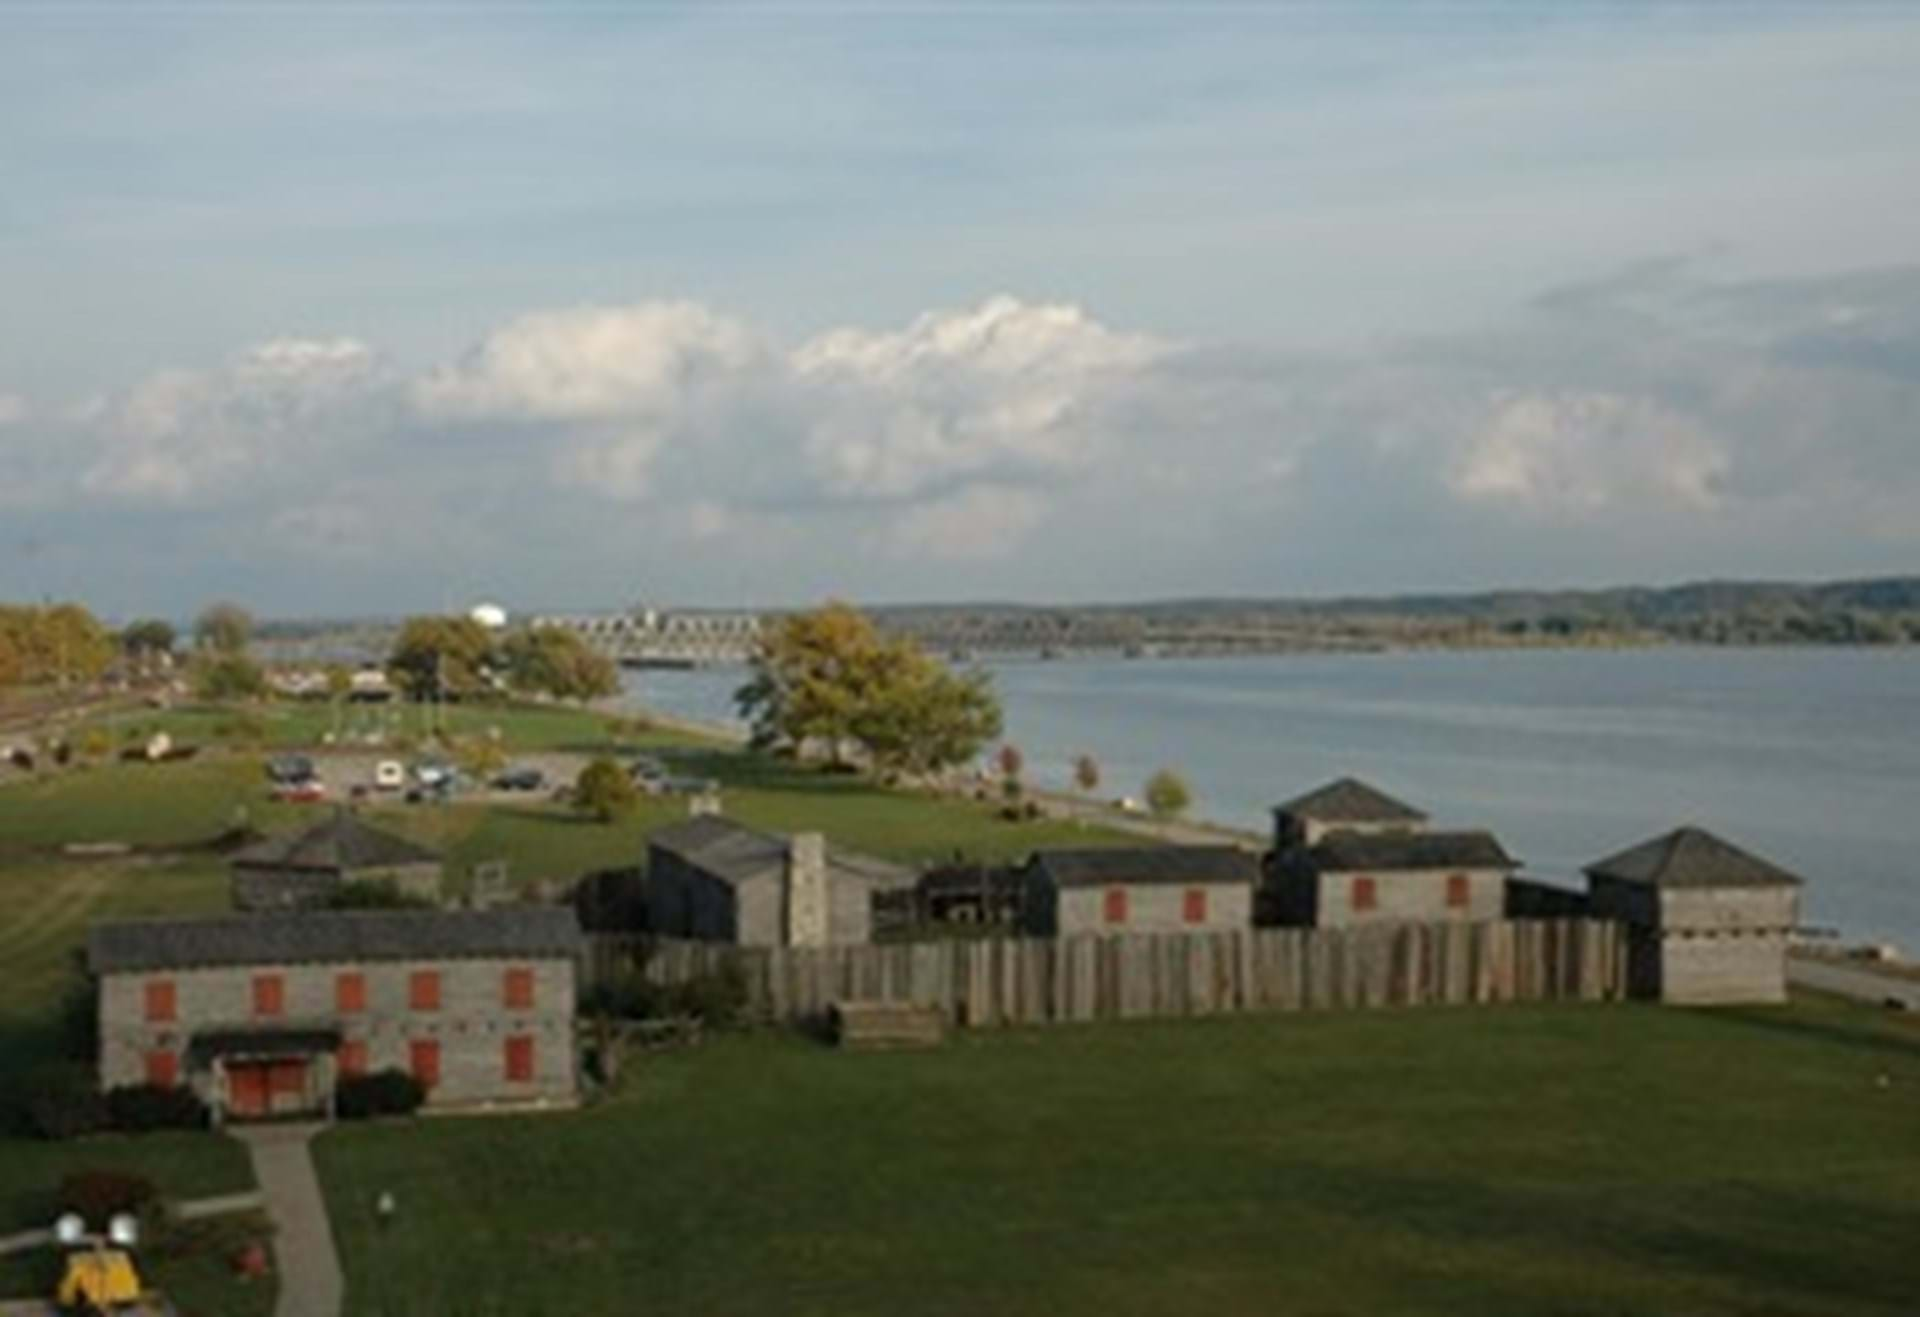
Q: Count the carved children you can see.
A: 0